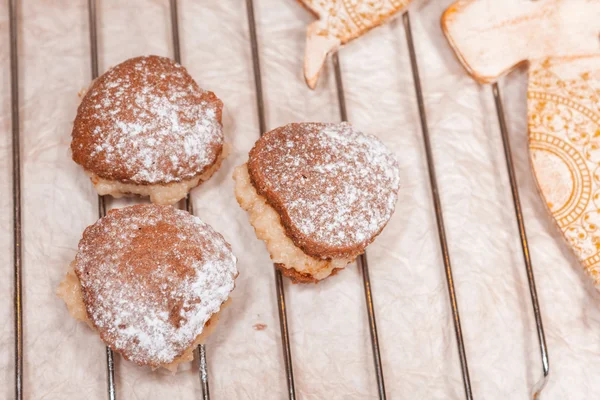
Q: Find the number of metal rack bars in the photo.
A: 7